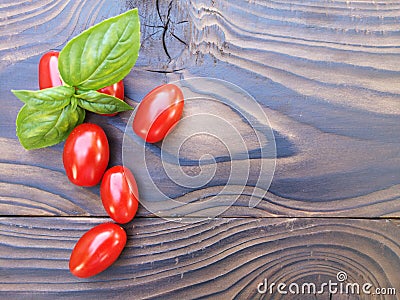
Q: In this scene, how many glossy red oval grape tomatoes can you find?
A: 6